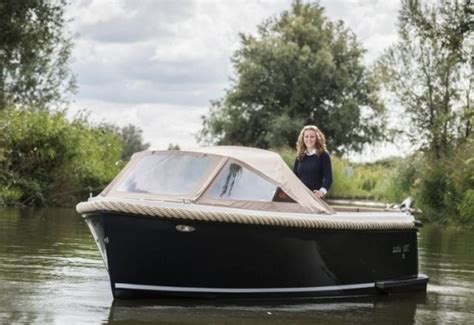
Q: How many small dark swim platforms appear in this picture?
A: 1